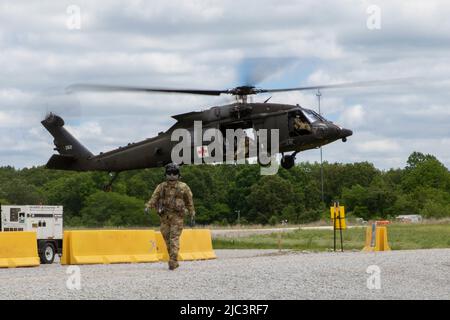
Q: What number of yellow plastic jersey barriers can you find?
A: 4